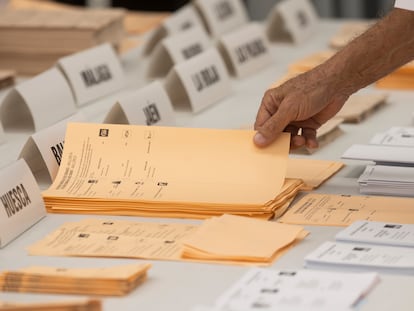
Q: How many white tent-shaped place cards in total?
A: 11